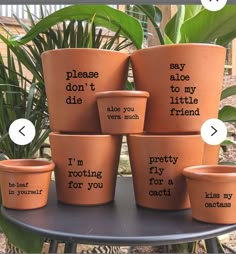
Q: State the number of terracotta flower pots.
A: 7